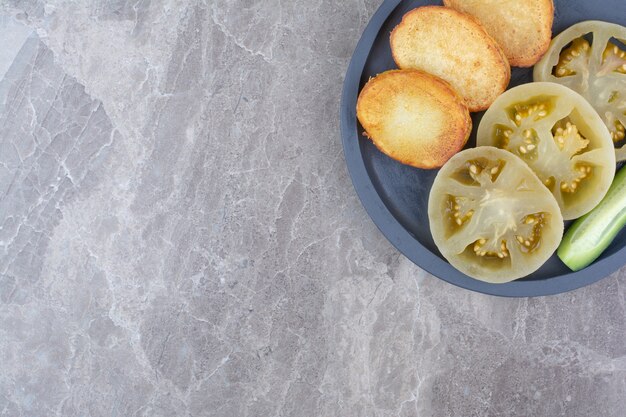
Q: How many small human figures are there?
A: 0